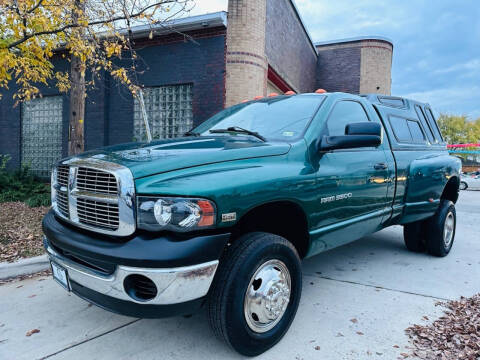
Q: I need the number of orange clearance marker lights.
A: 5